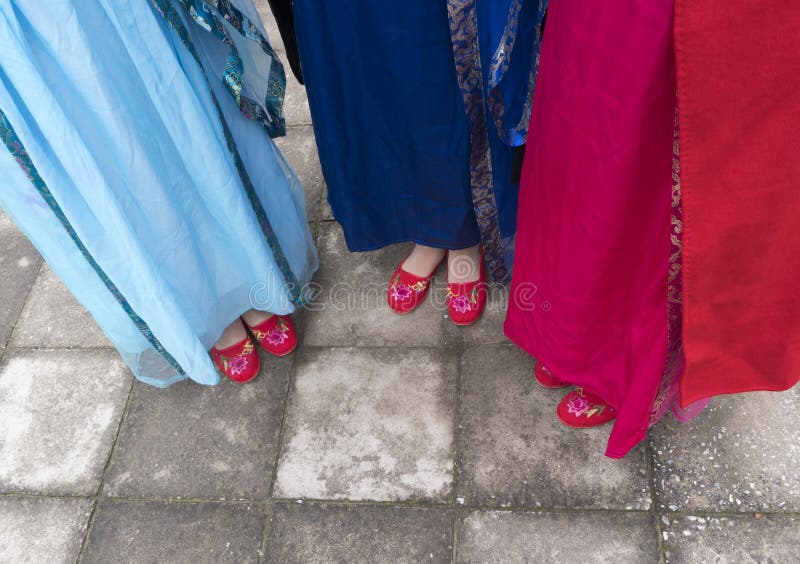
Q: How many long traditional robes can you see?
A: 3